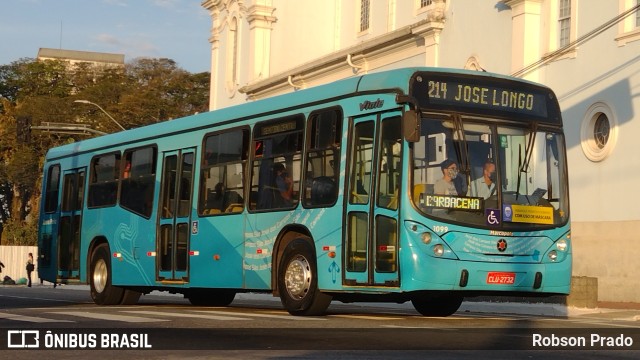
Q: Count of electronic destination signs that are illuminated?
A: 2